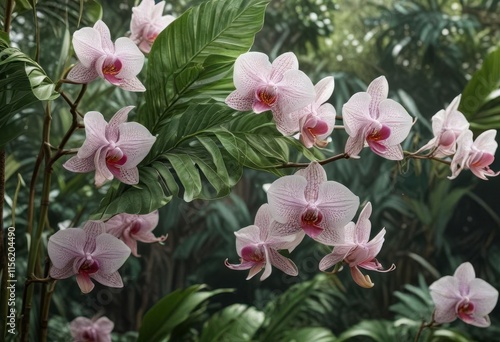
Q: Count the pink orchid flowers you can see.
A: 15